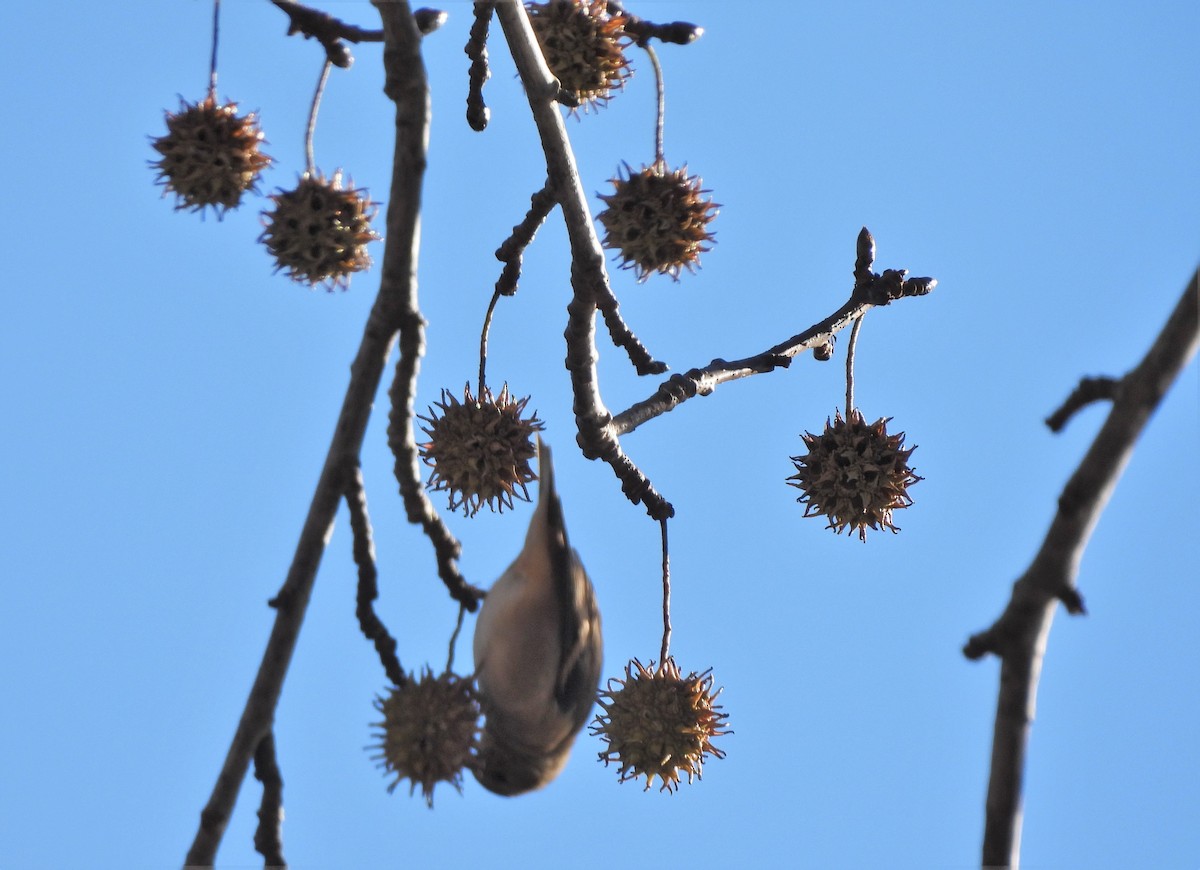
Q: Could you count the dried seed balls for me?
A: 8